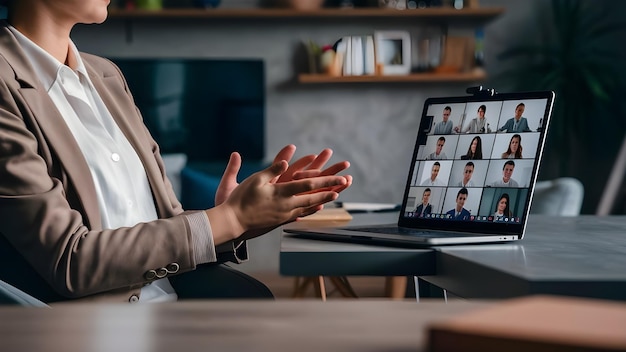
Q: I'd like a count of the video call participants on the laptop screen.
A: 12